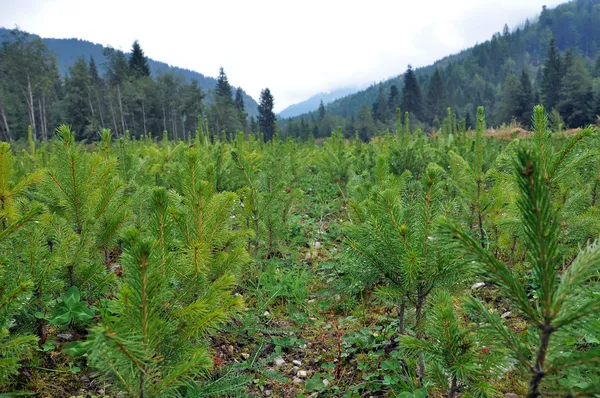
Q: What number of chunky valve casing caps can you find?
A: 0